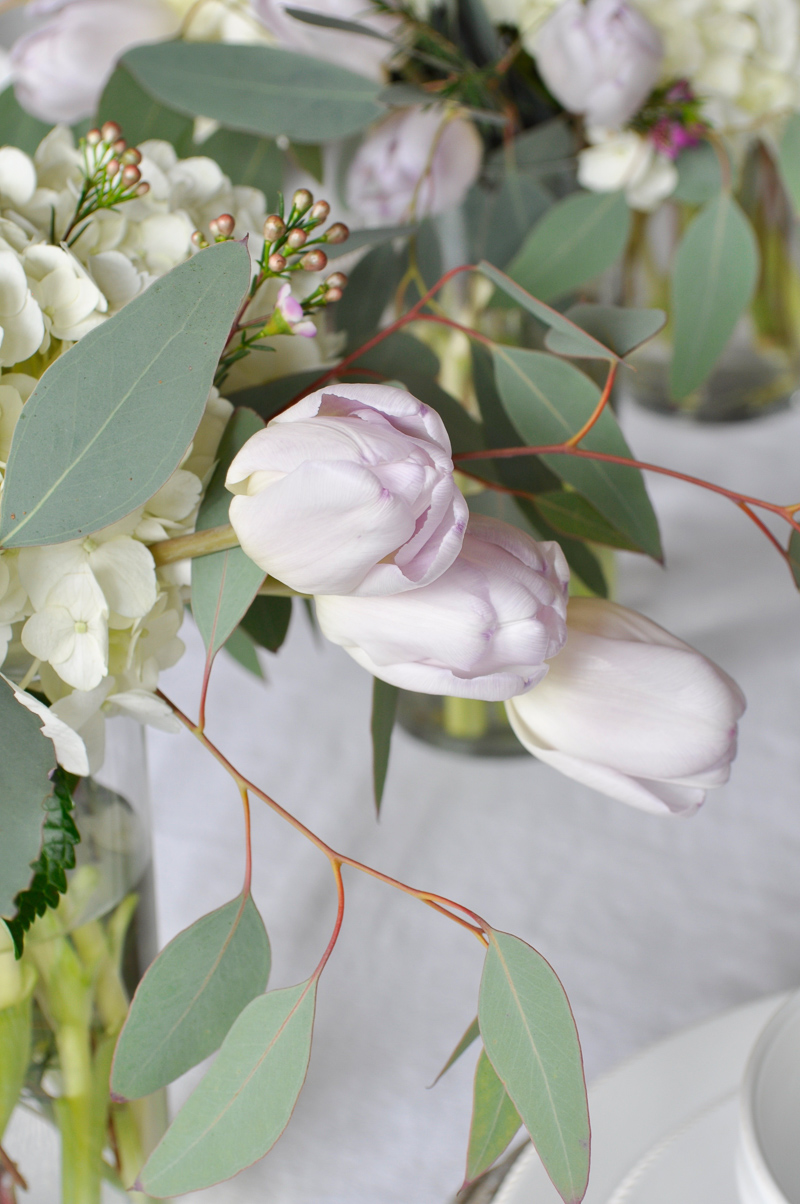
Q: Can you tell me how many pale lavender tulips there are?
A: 7